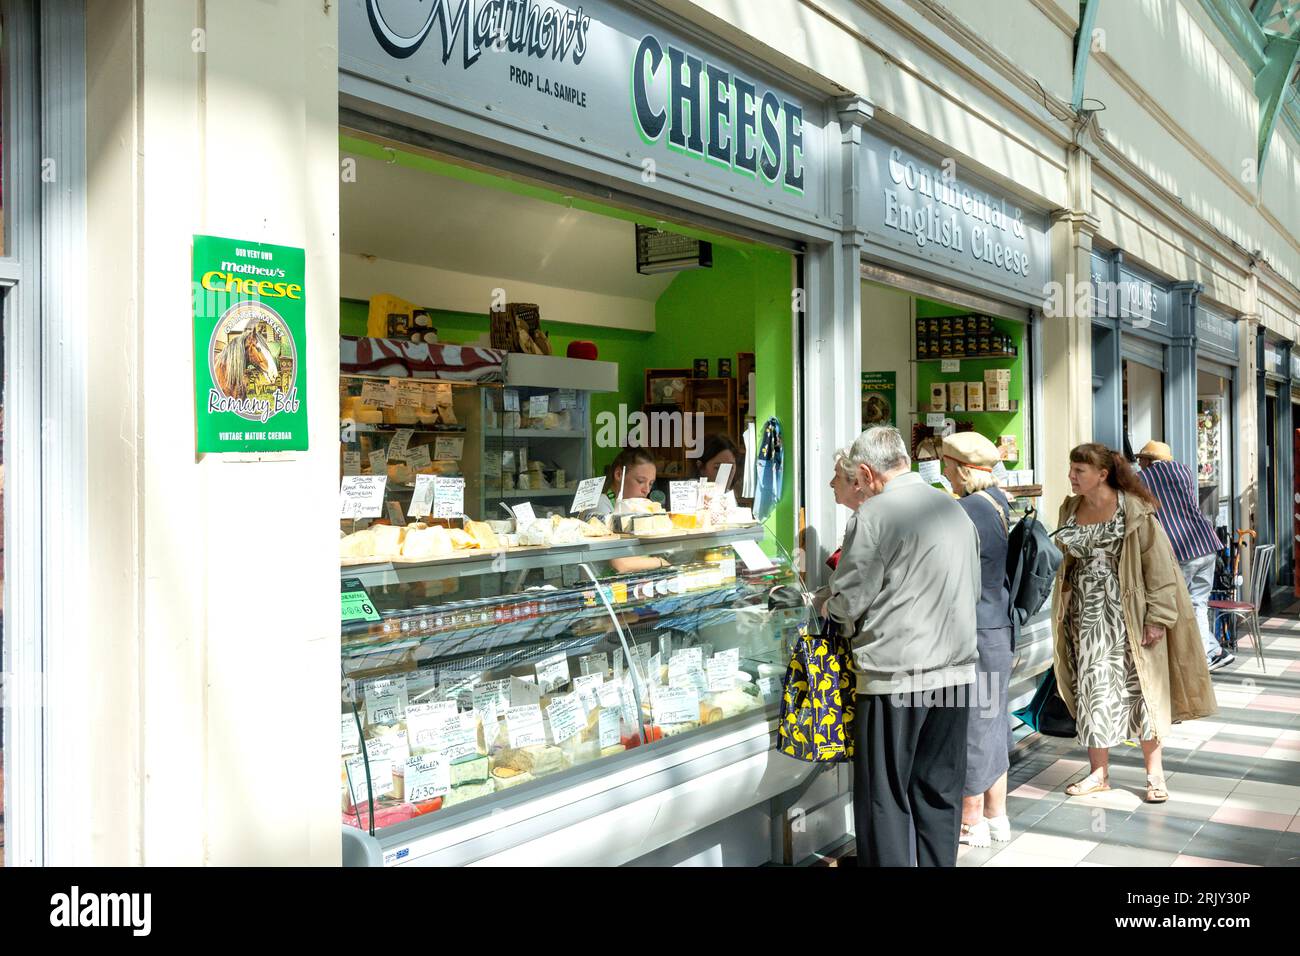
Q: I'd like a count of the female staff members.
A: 2